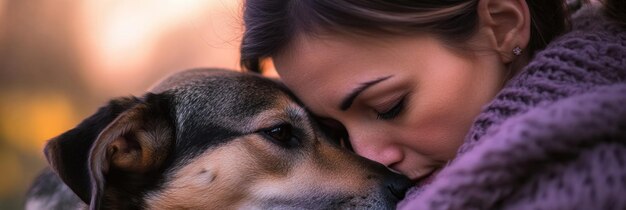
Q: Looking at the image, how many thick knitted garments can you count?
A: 1